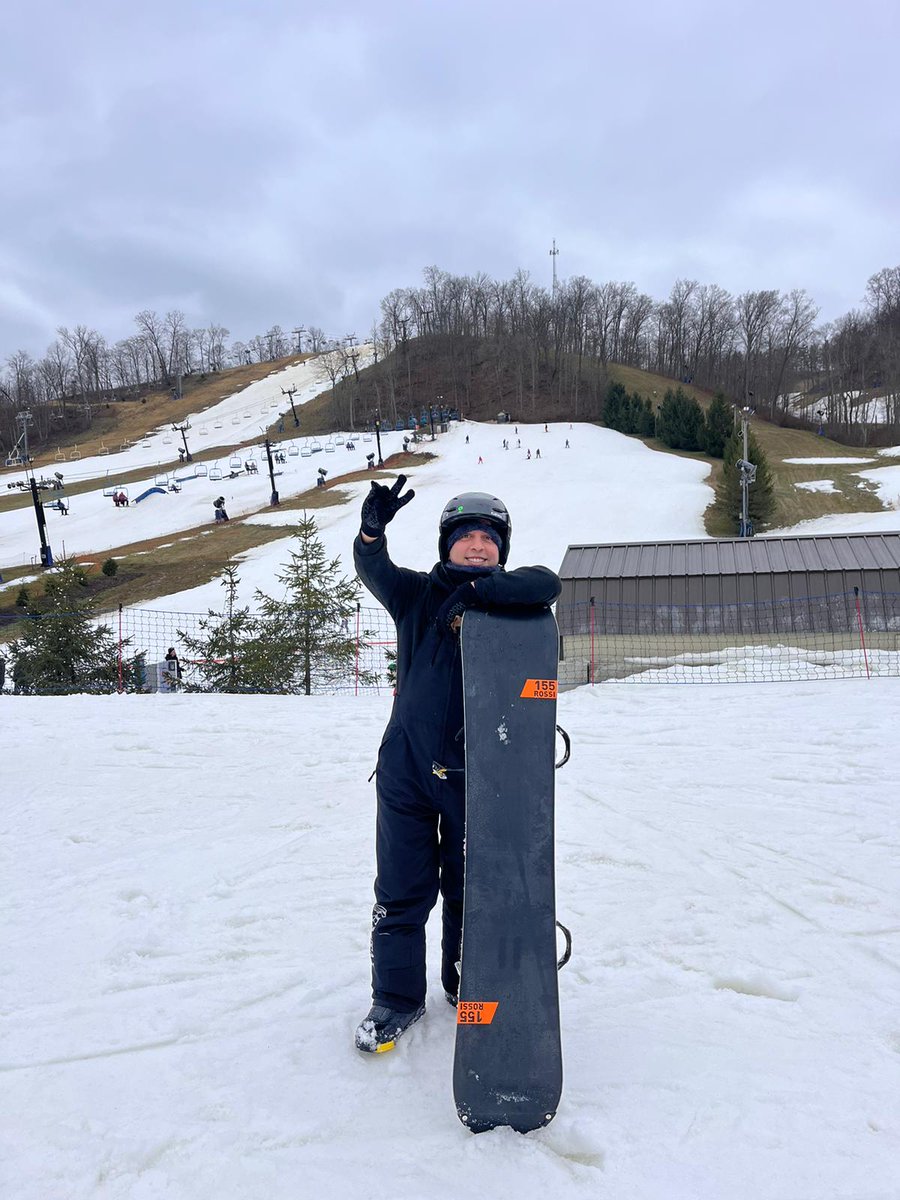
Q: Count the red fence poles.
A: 4